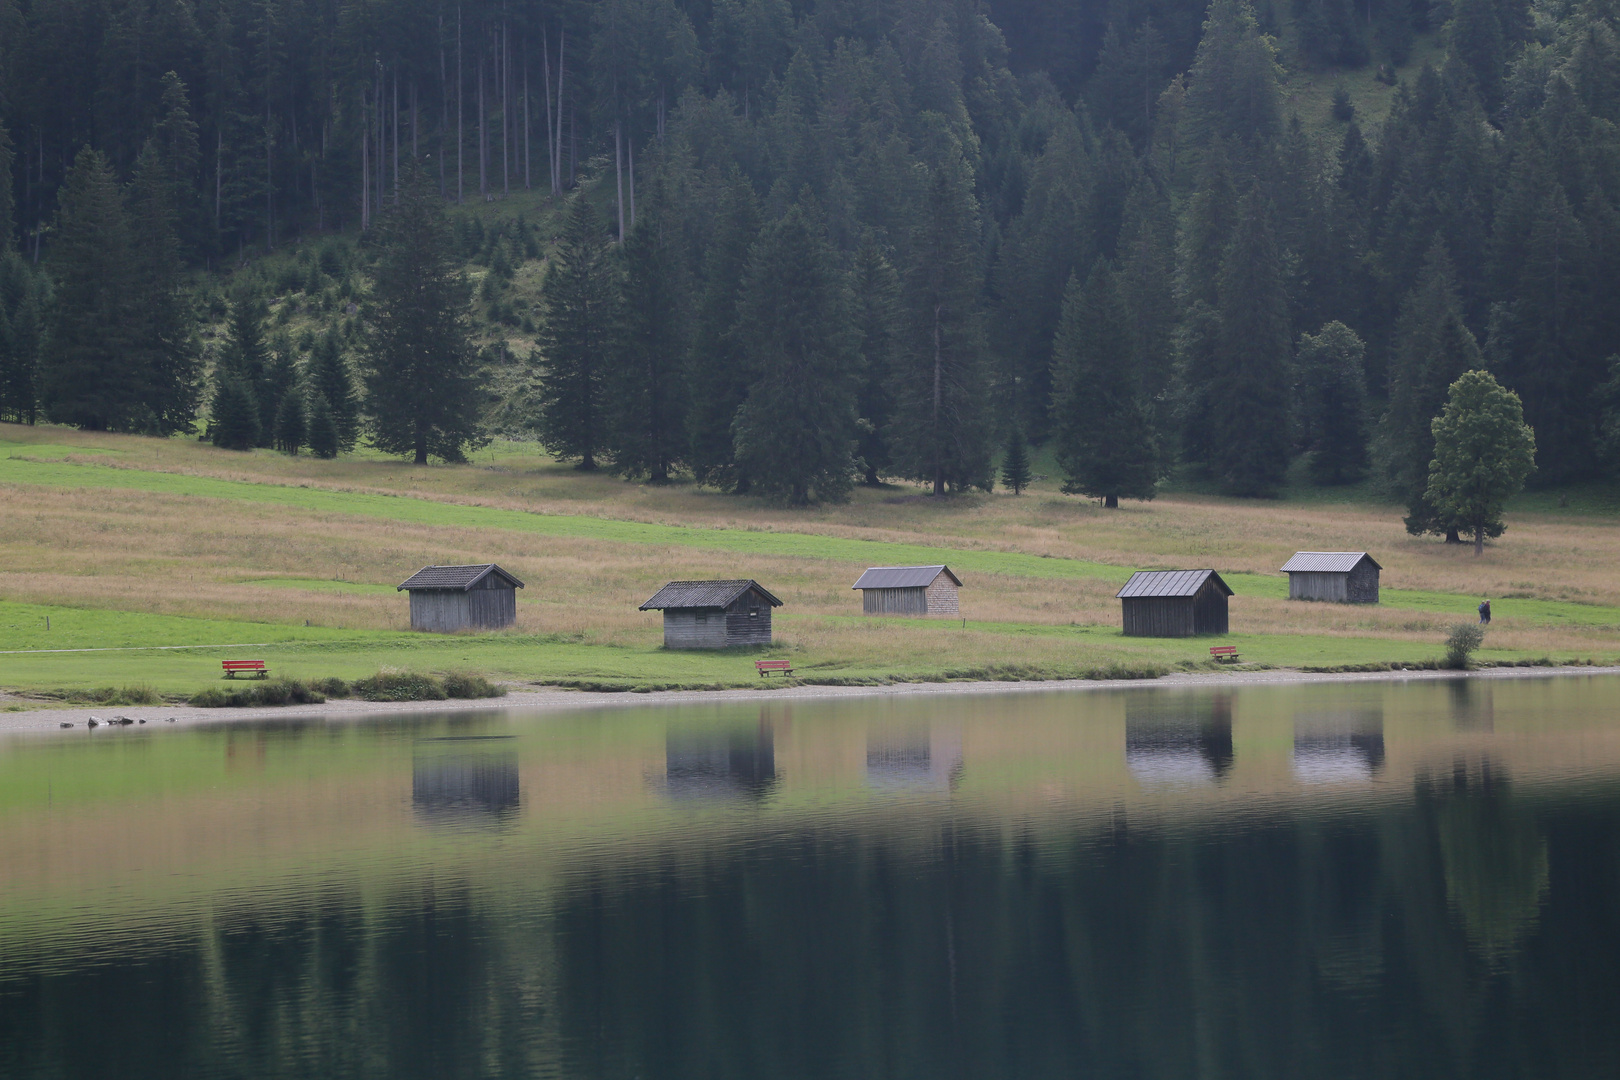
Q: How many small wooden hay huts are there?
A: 5